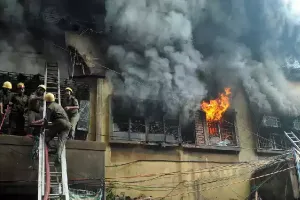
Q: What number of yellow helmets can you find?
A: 5